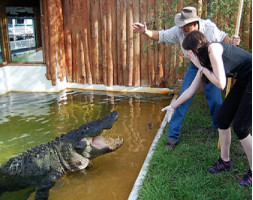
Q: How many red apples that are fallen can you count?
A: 0